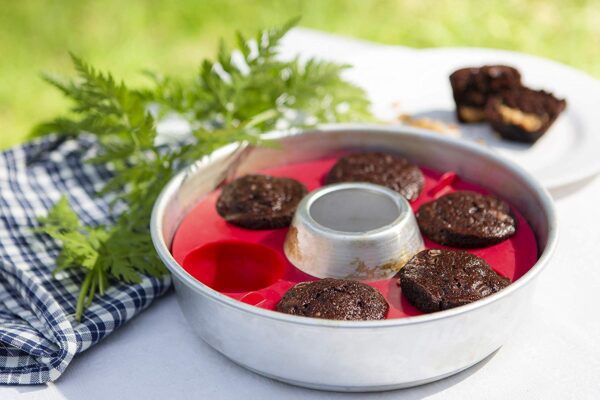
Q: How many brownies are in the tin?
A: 5